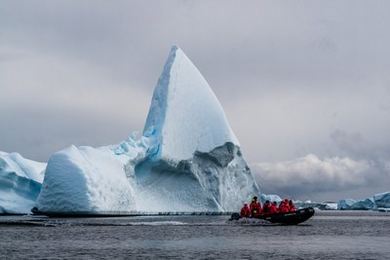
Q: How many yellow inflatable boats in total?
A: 0